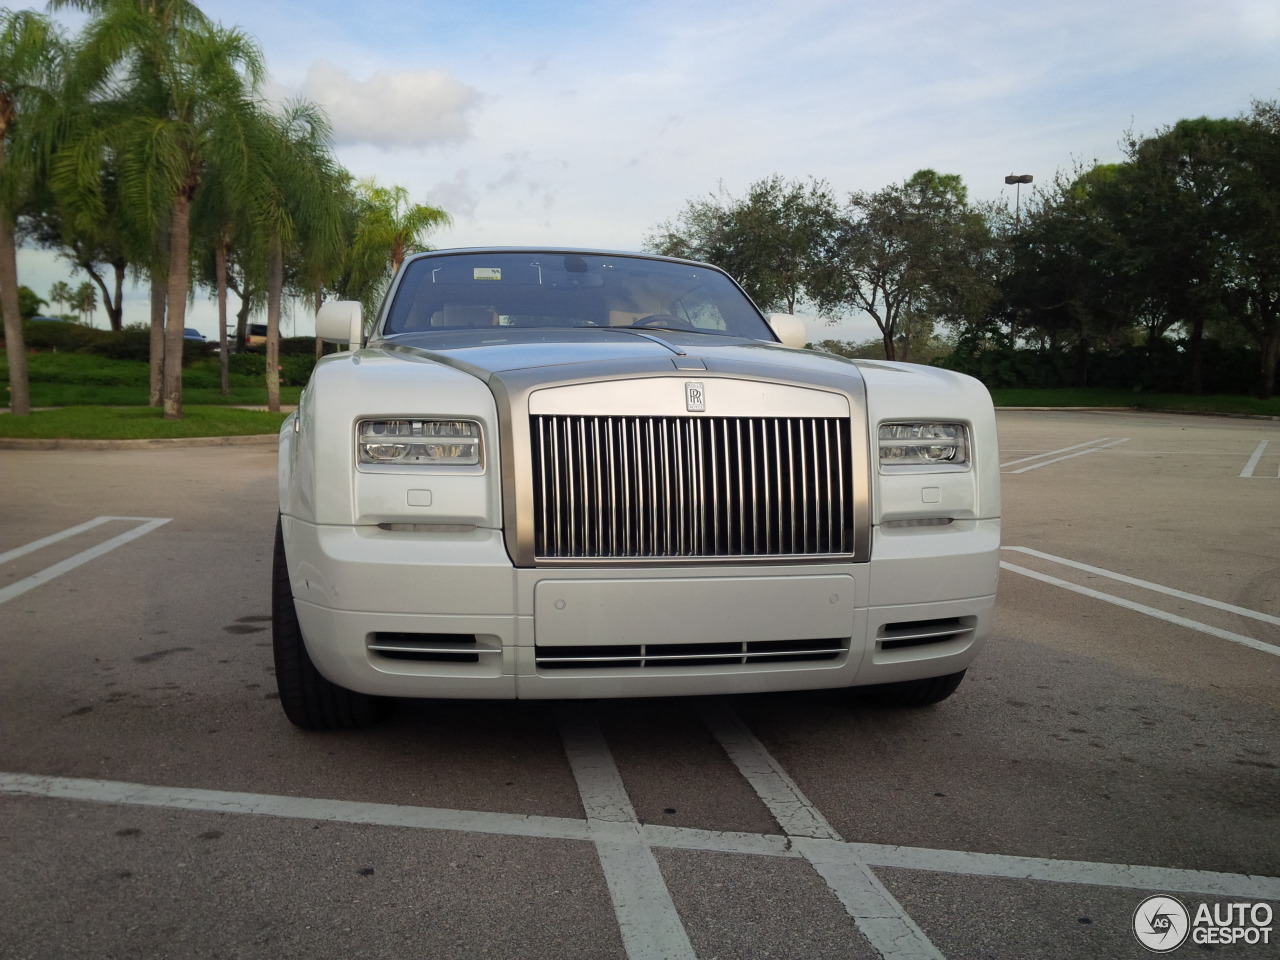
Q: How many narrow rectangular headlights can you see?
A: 2